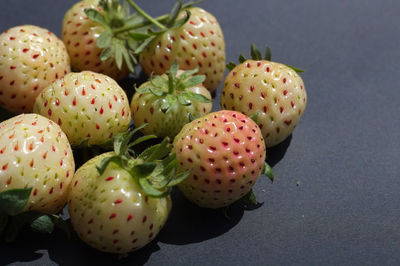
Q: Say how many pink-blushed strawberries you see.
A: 1